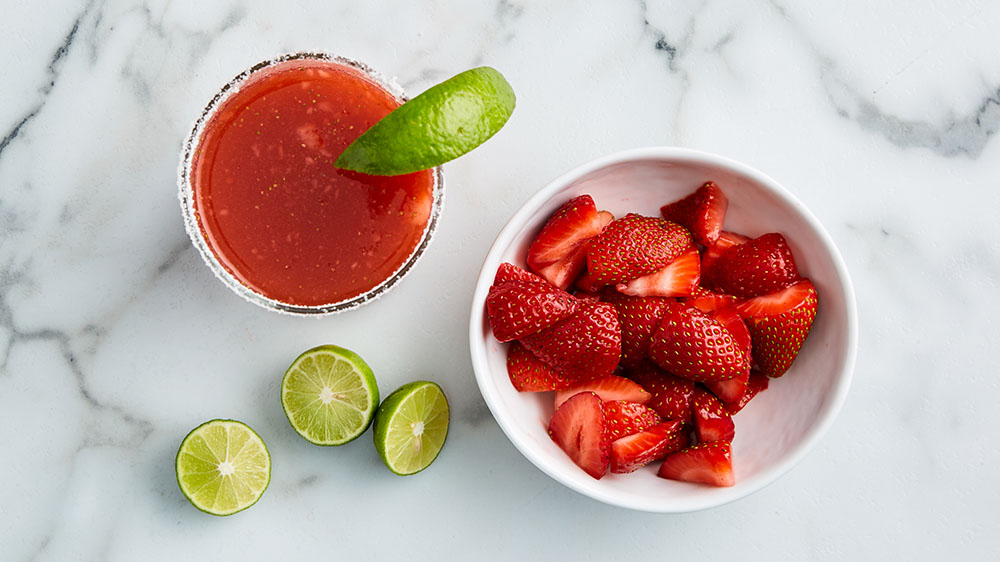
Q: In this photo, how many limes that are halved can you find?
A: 3